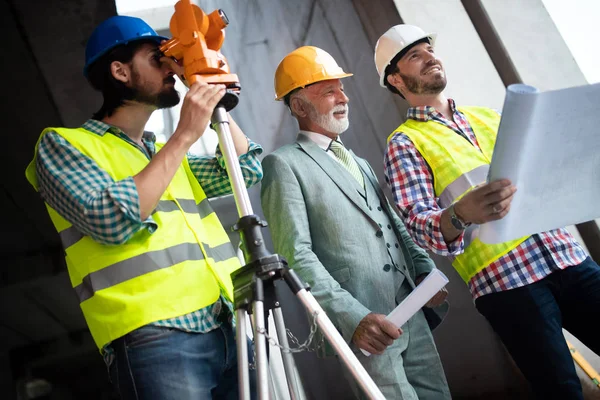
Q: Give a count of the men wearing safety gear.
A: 3